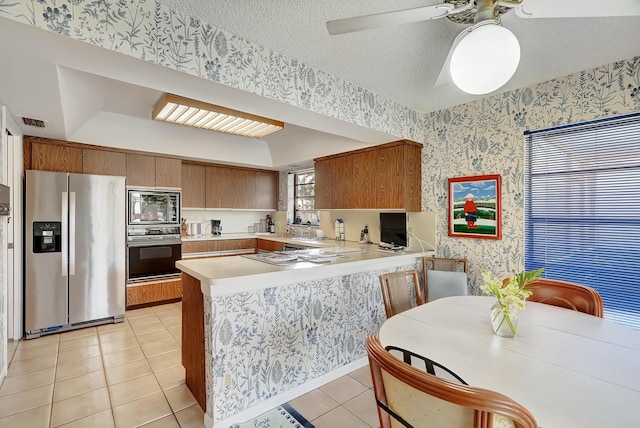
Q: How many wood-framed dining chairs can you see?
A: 4